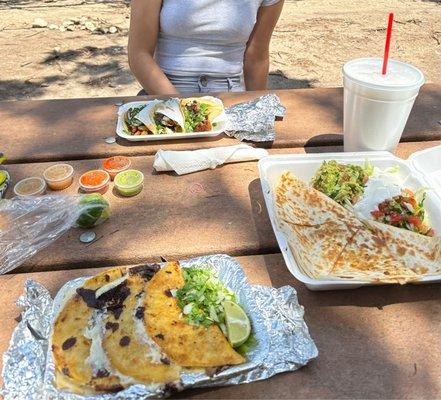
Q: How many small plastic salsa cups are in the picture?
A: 5